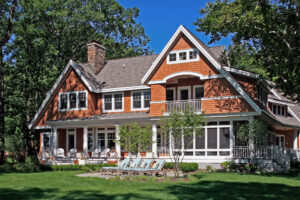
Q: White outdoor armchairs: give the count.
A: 4